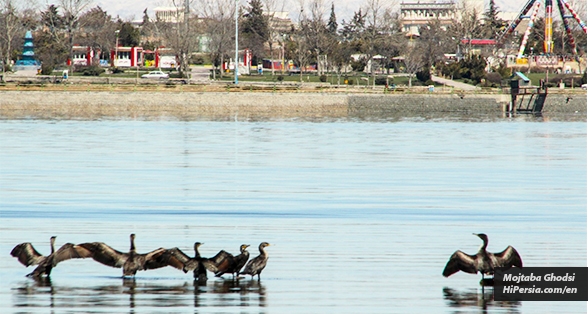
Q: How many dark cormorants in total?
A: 6